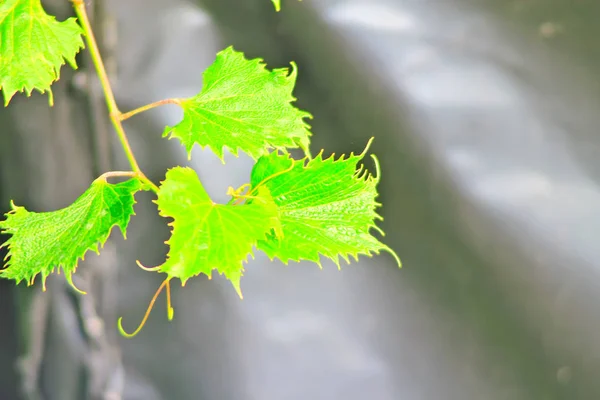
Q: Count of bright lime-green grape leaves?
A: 5